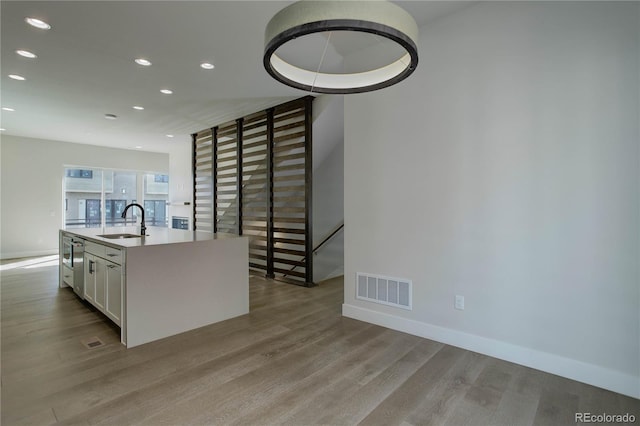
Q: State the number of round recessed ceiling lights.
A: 11